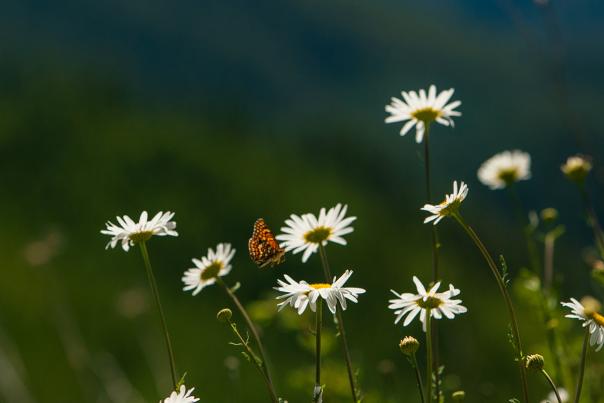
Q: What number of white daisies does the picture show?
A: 10